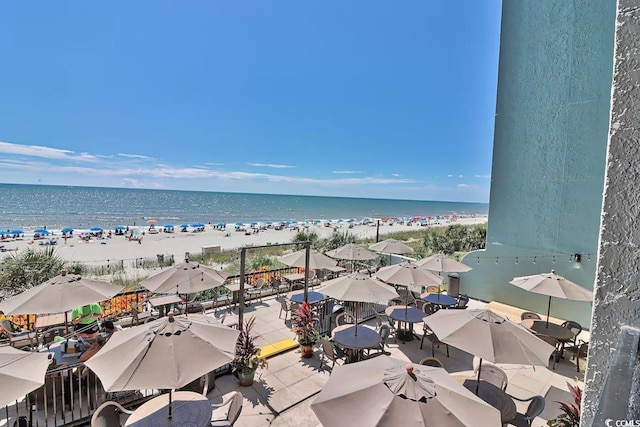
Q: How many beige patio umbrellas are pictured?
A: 13